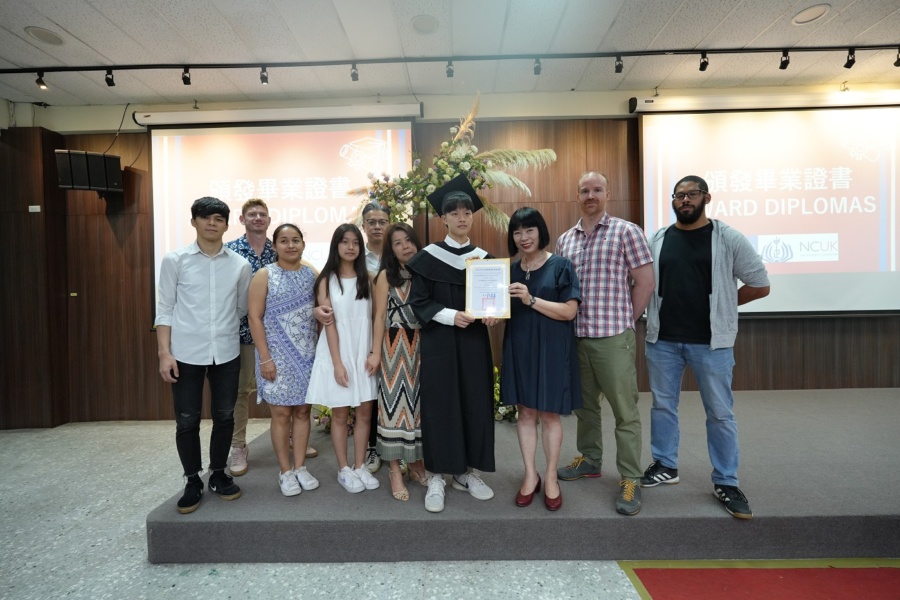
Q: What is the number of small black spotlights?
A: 12